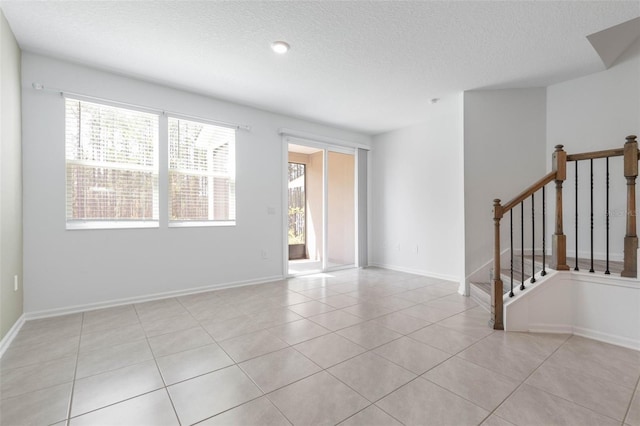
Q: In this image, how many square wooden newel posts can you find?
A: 3